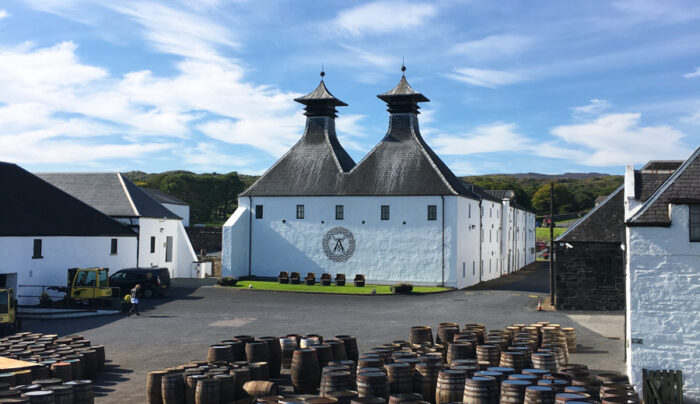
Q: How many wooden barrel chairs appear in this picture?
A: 6